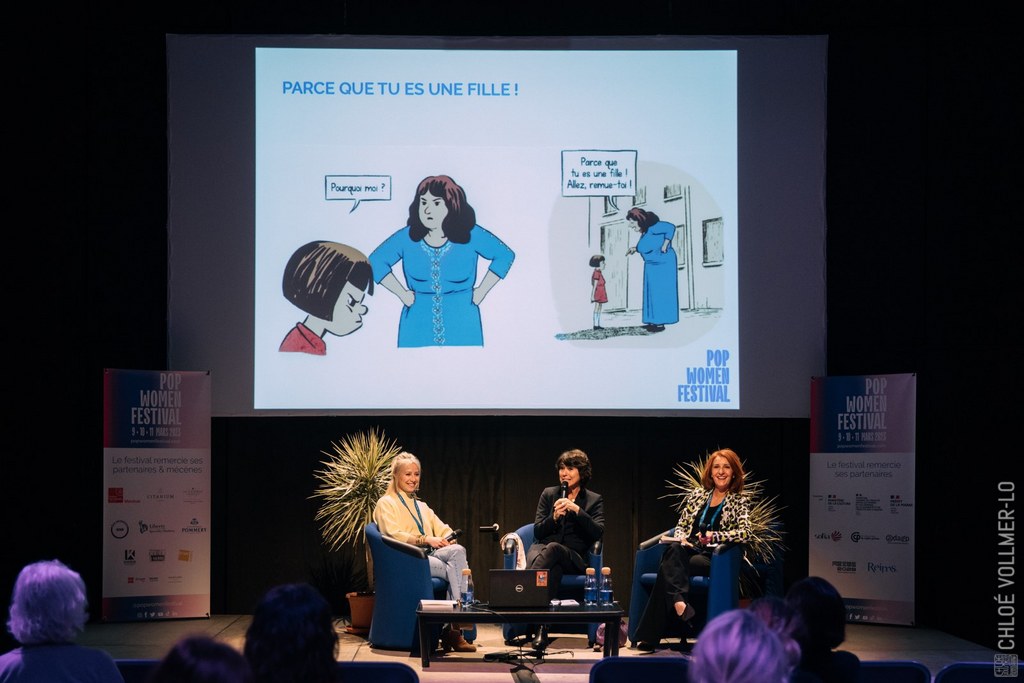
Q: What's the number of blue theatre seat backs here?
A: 5